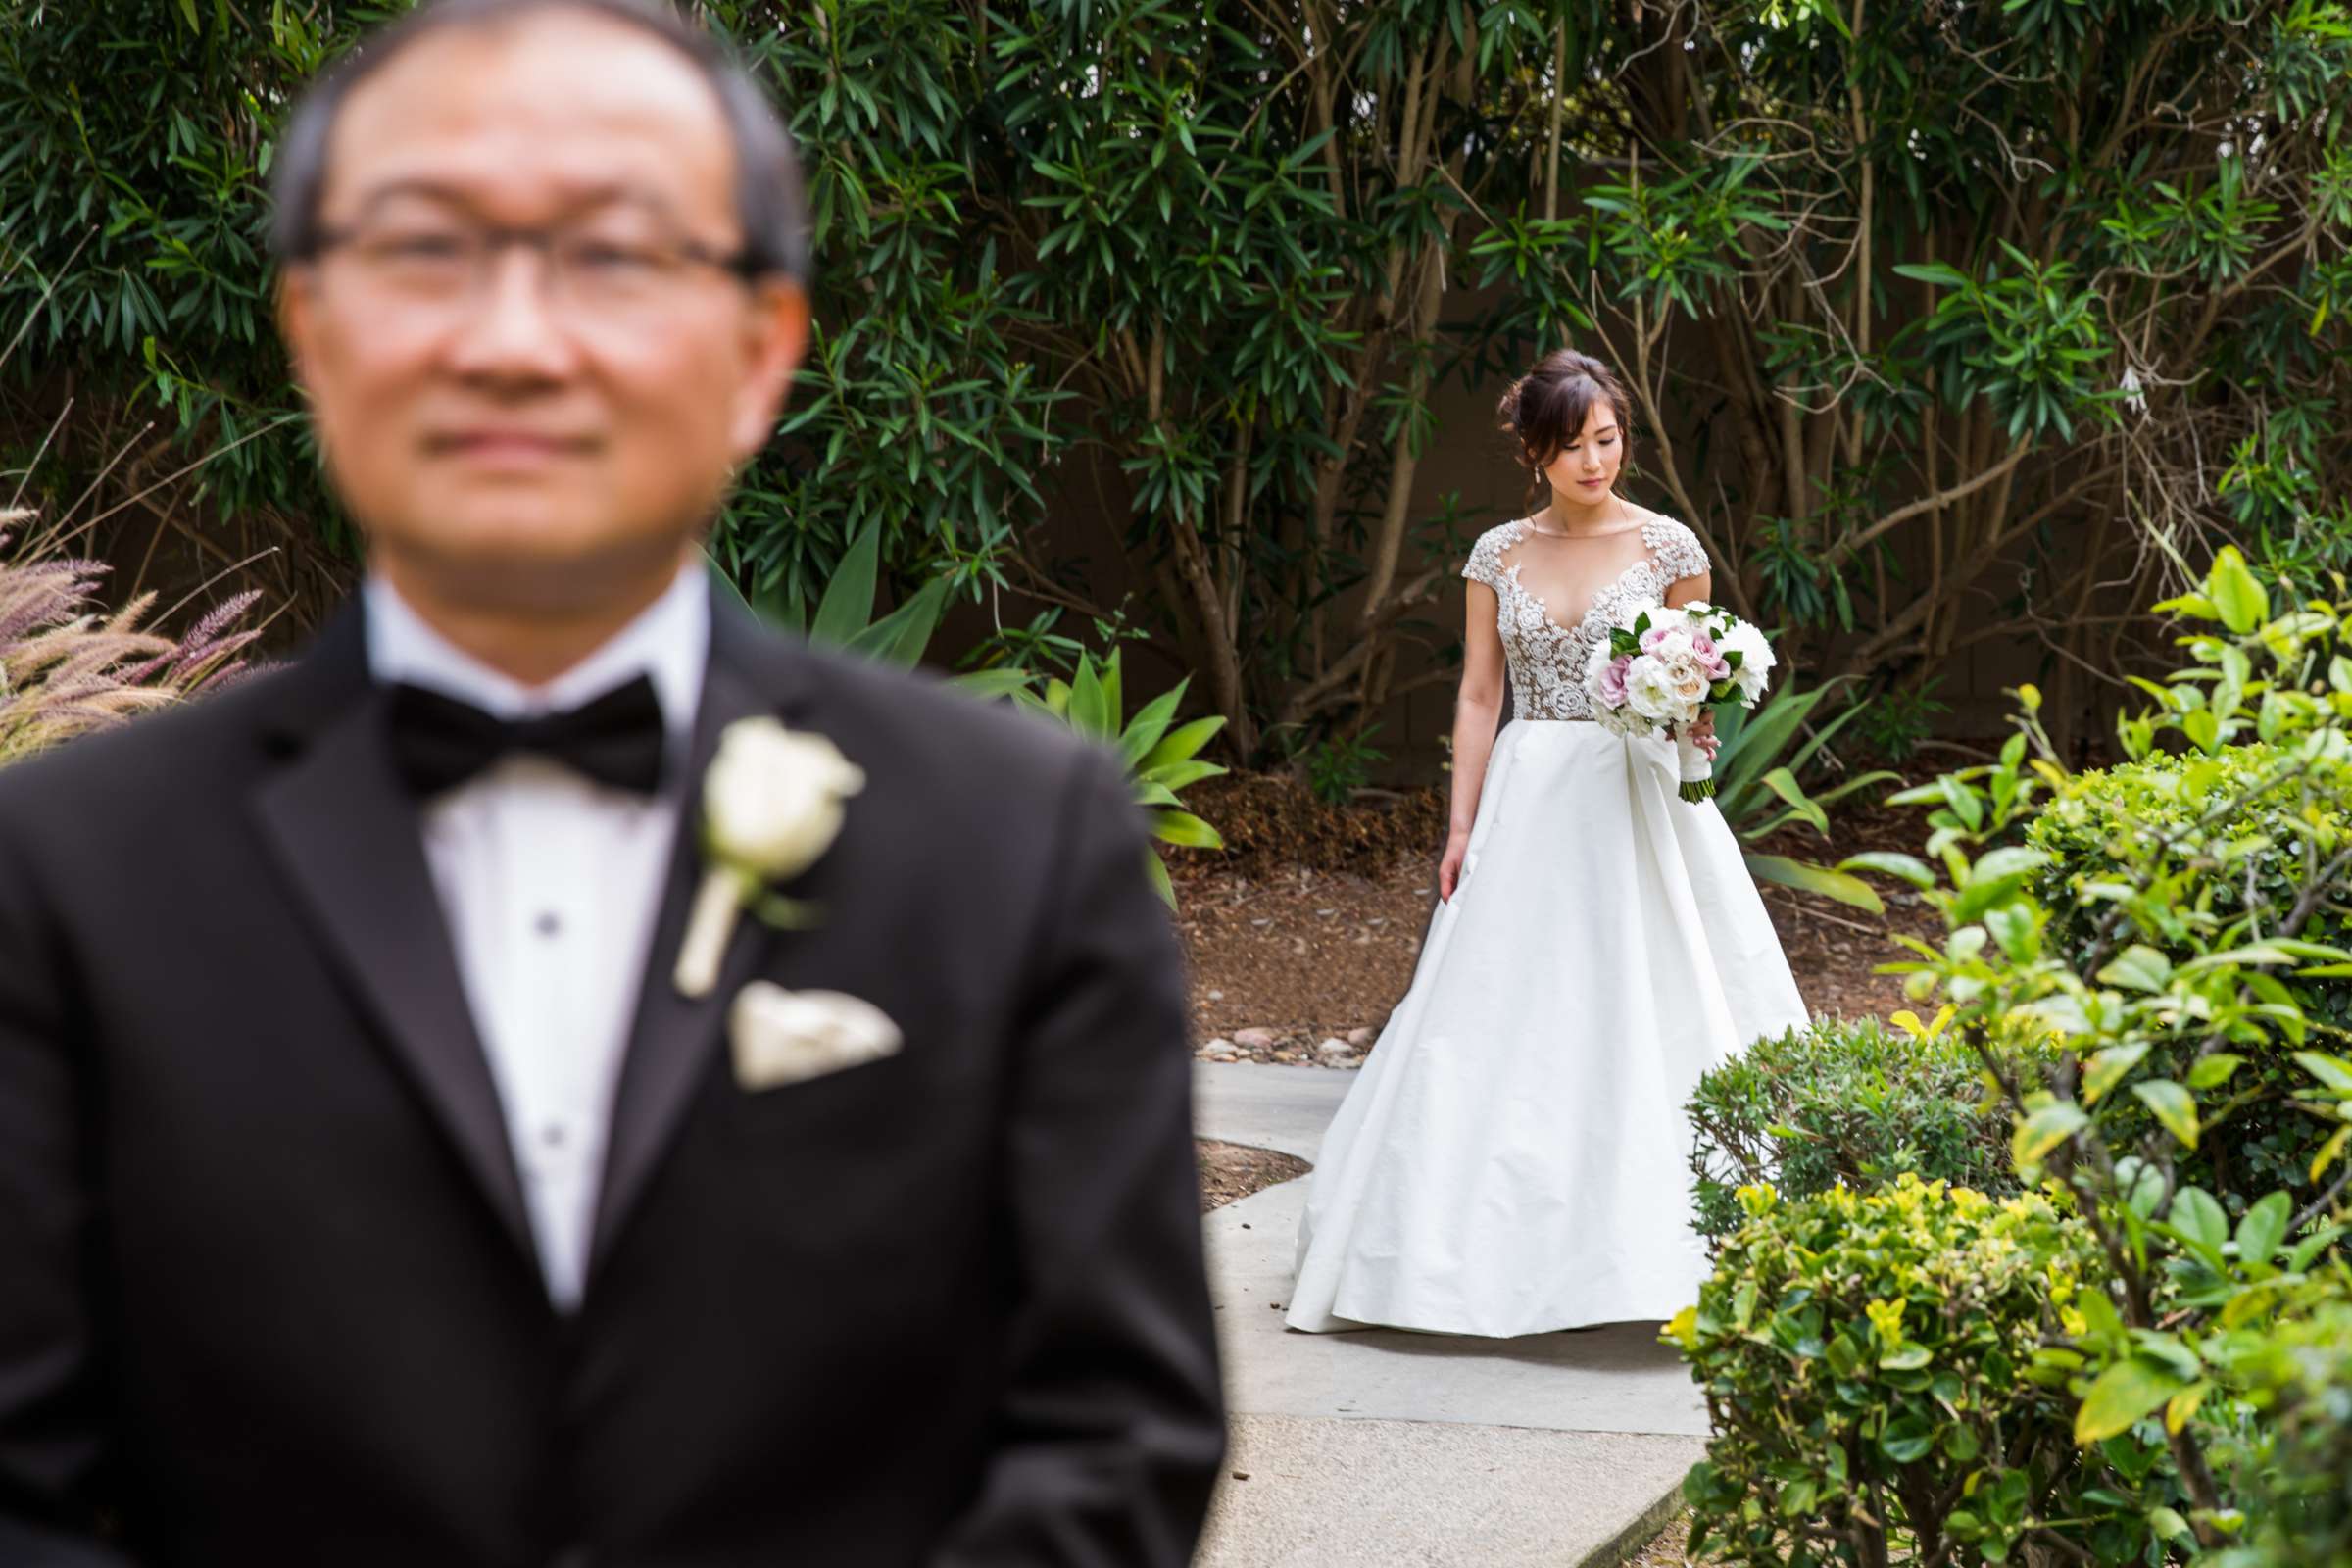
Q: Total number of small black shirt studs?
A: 2